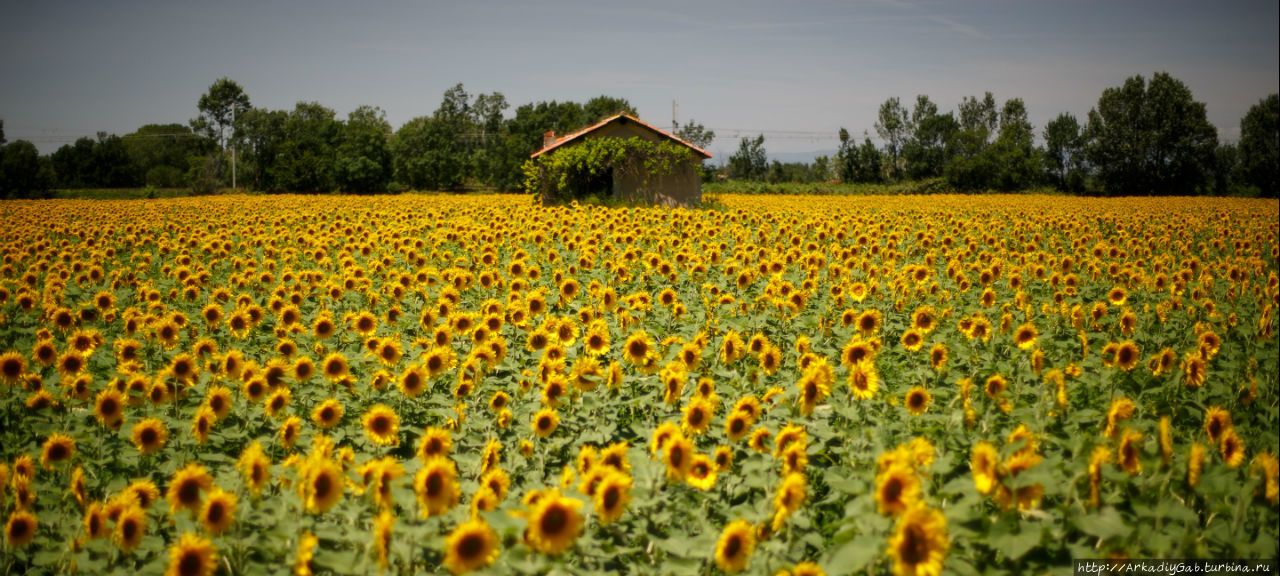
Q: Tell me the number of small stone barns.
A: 1